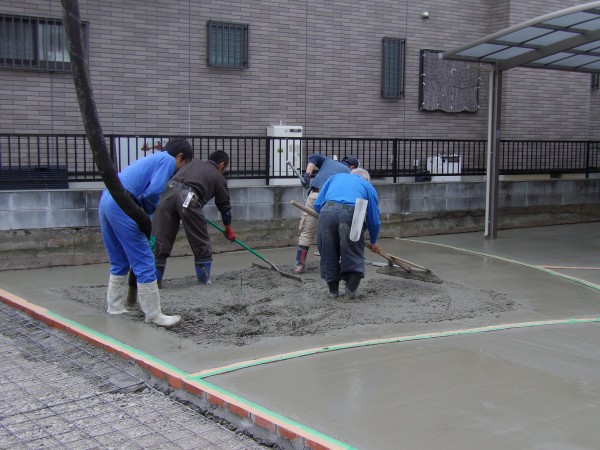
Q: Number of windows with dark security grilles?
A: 3